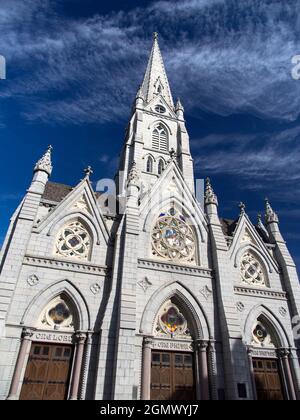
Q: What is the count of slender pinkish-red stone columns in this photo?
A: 6